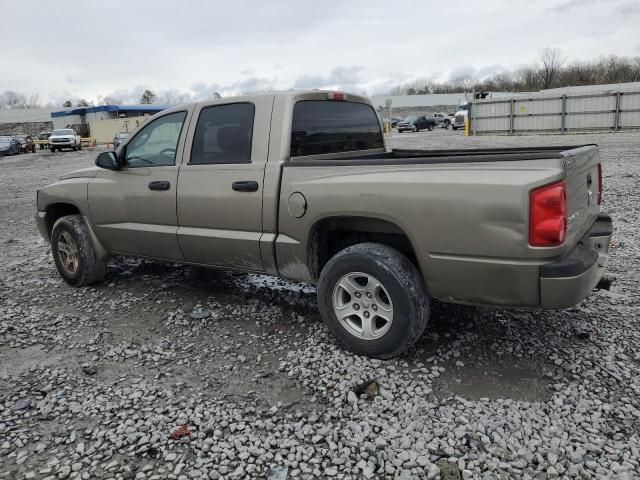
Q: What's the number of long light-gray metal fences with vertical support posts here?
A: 1